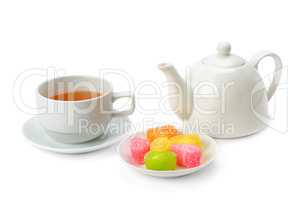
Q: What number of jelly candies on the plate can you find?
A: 6